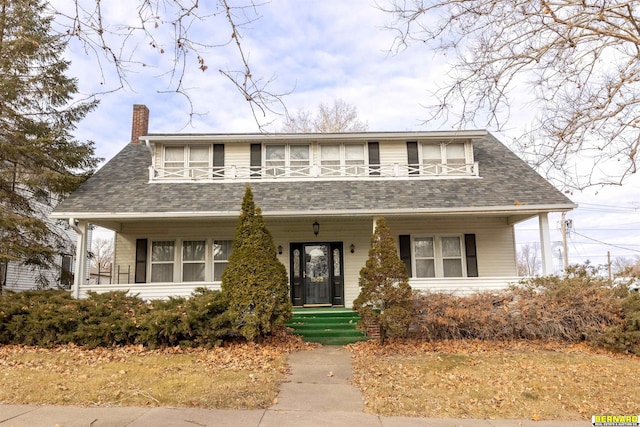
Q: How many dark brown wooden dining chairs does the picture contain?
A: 0